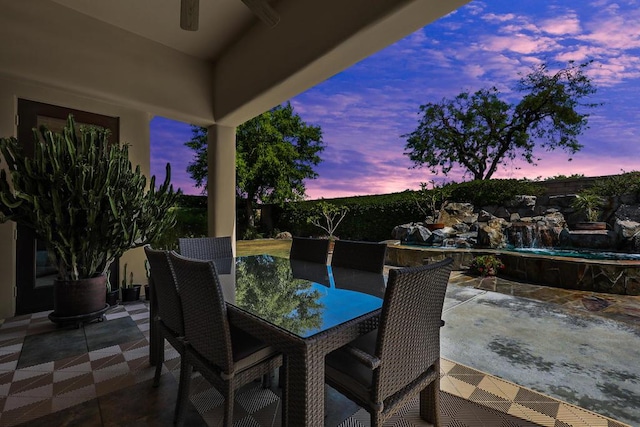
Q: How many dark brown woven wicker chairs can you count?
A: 6